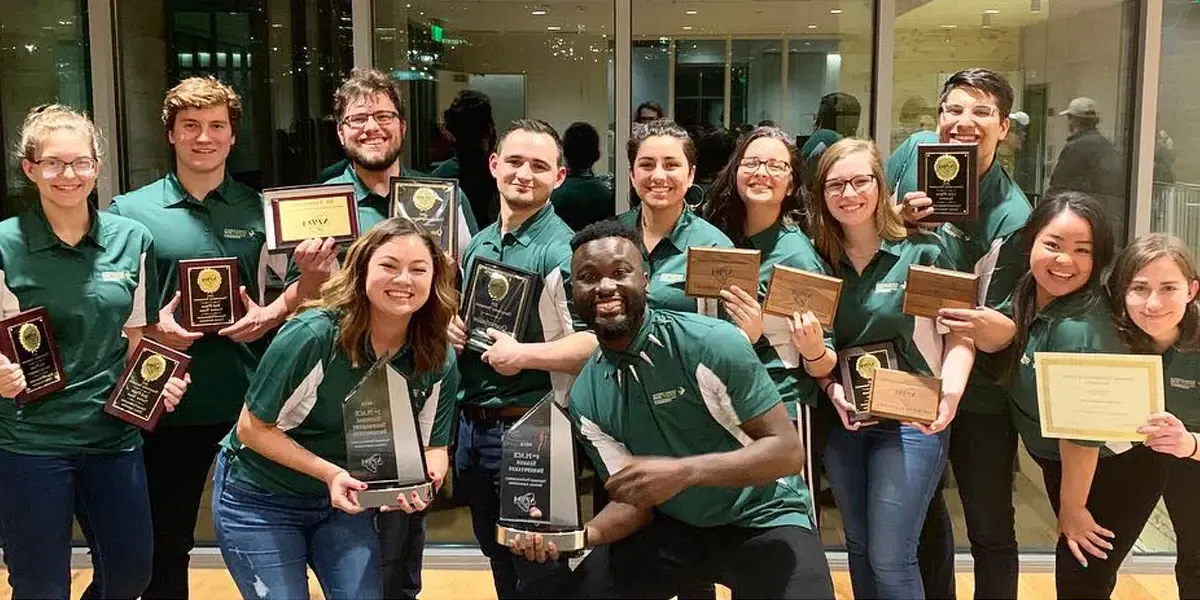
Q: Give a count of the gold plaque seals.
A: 7